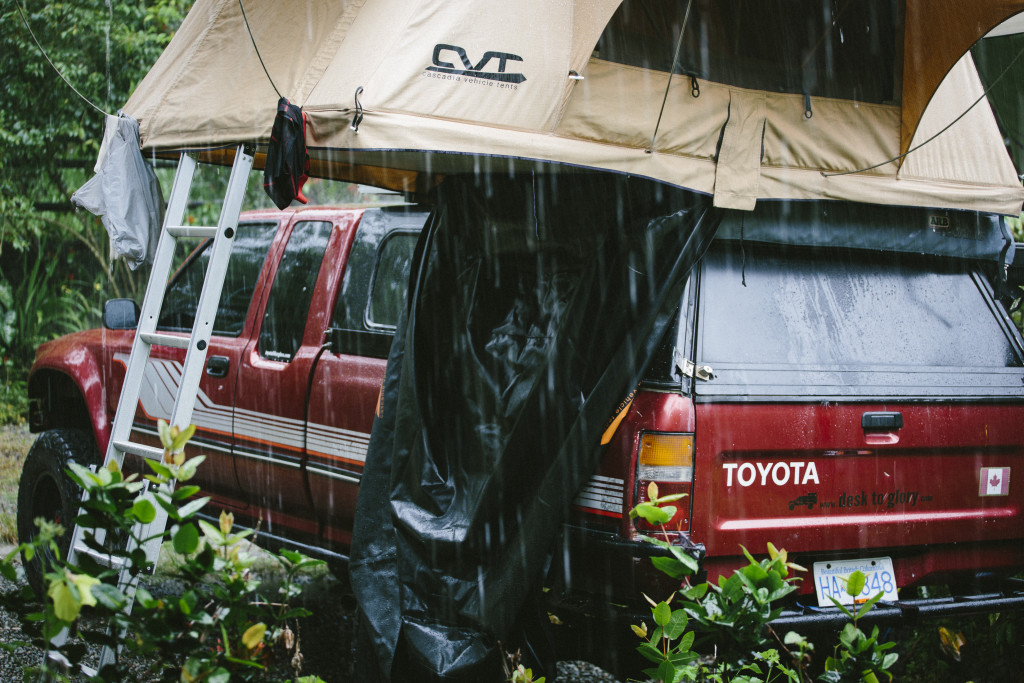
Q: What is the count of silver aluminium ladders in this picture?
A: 1